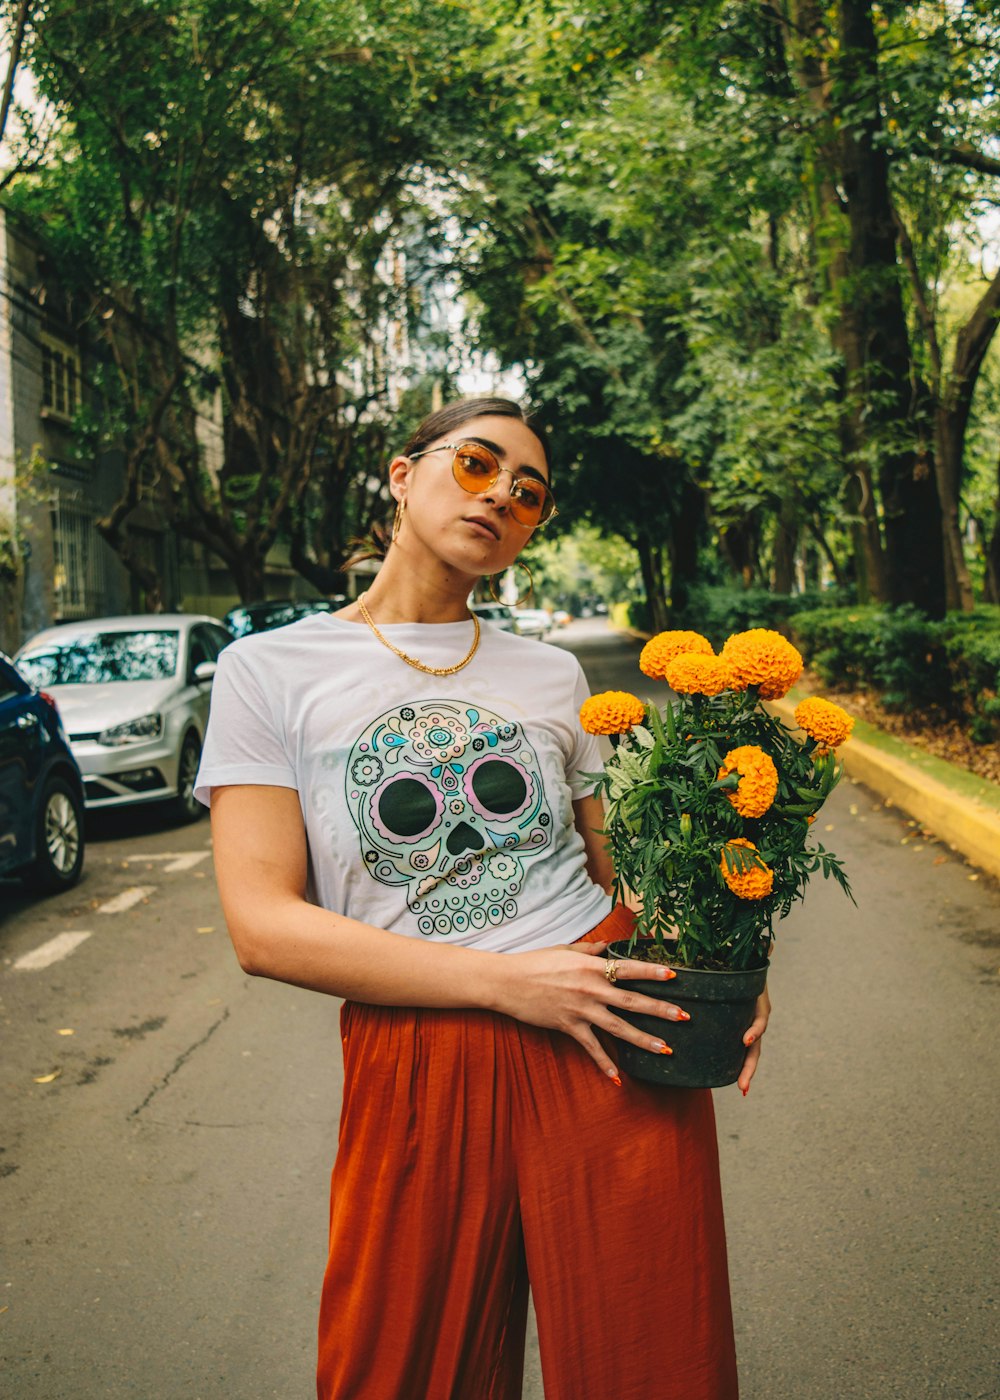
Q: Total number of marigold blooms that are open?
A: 7